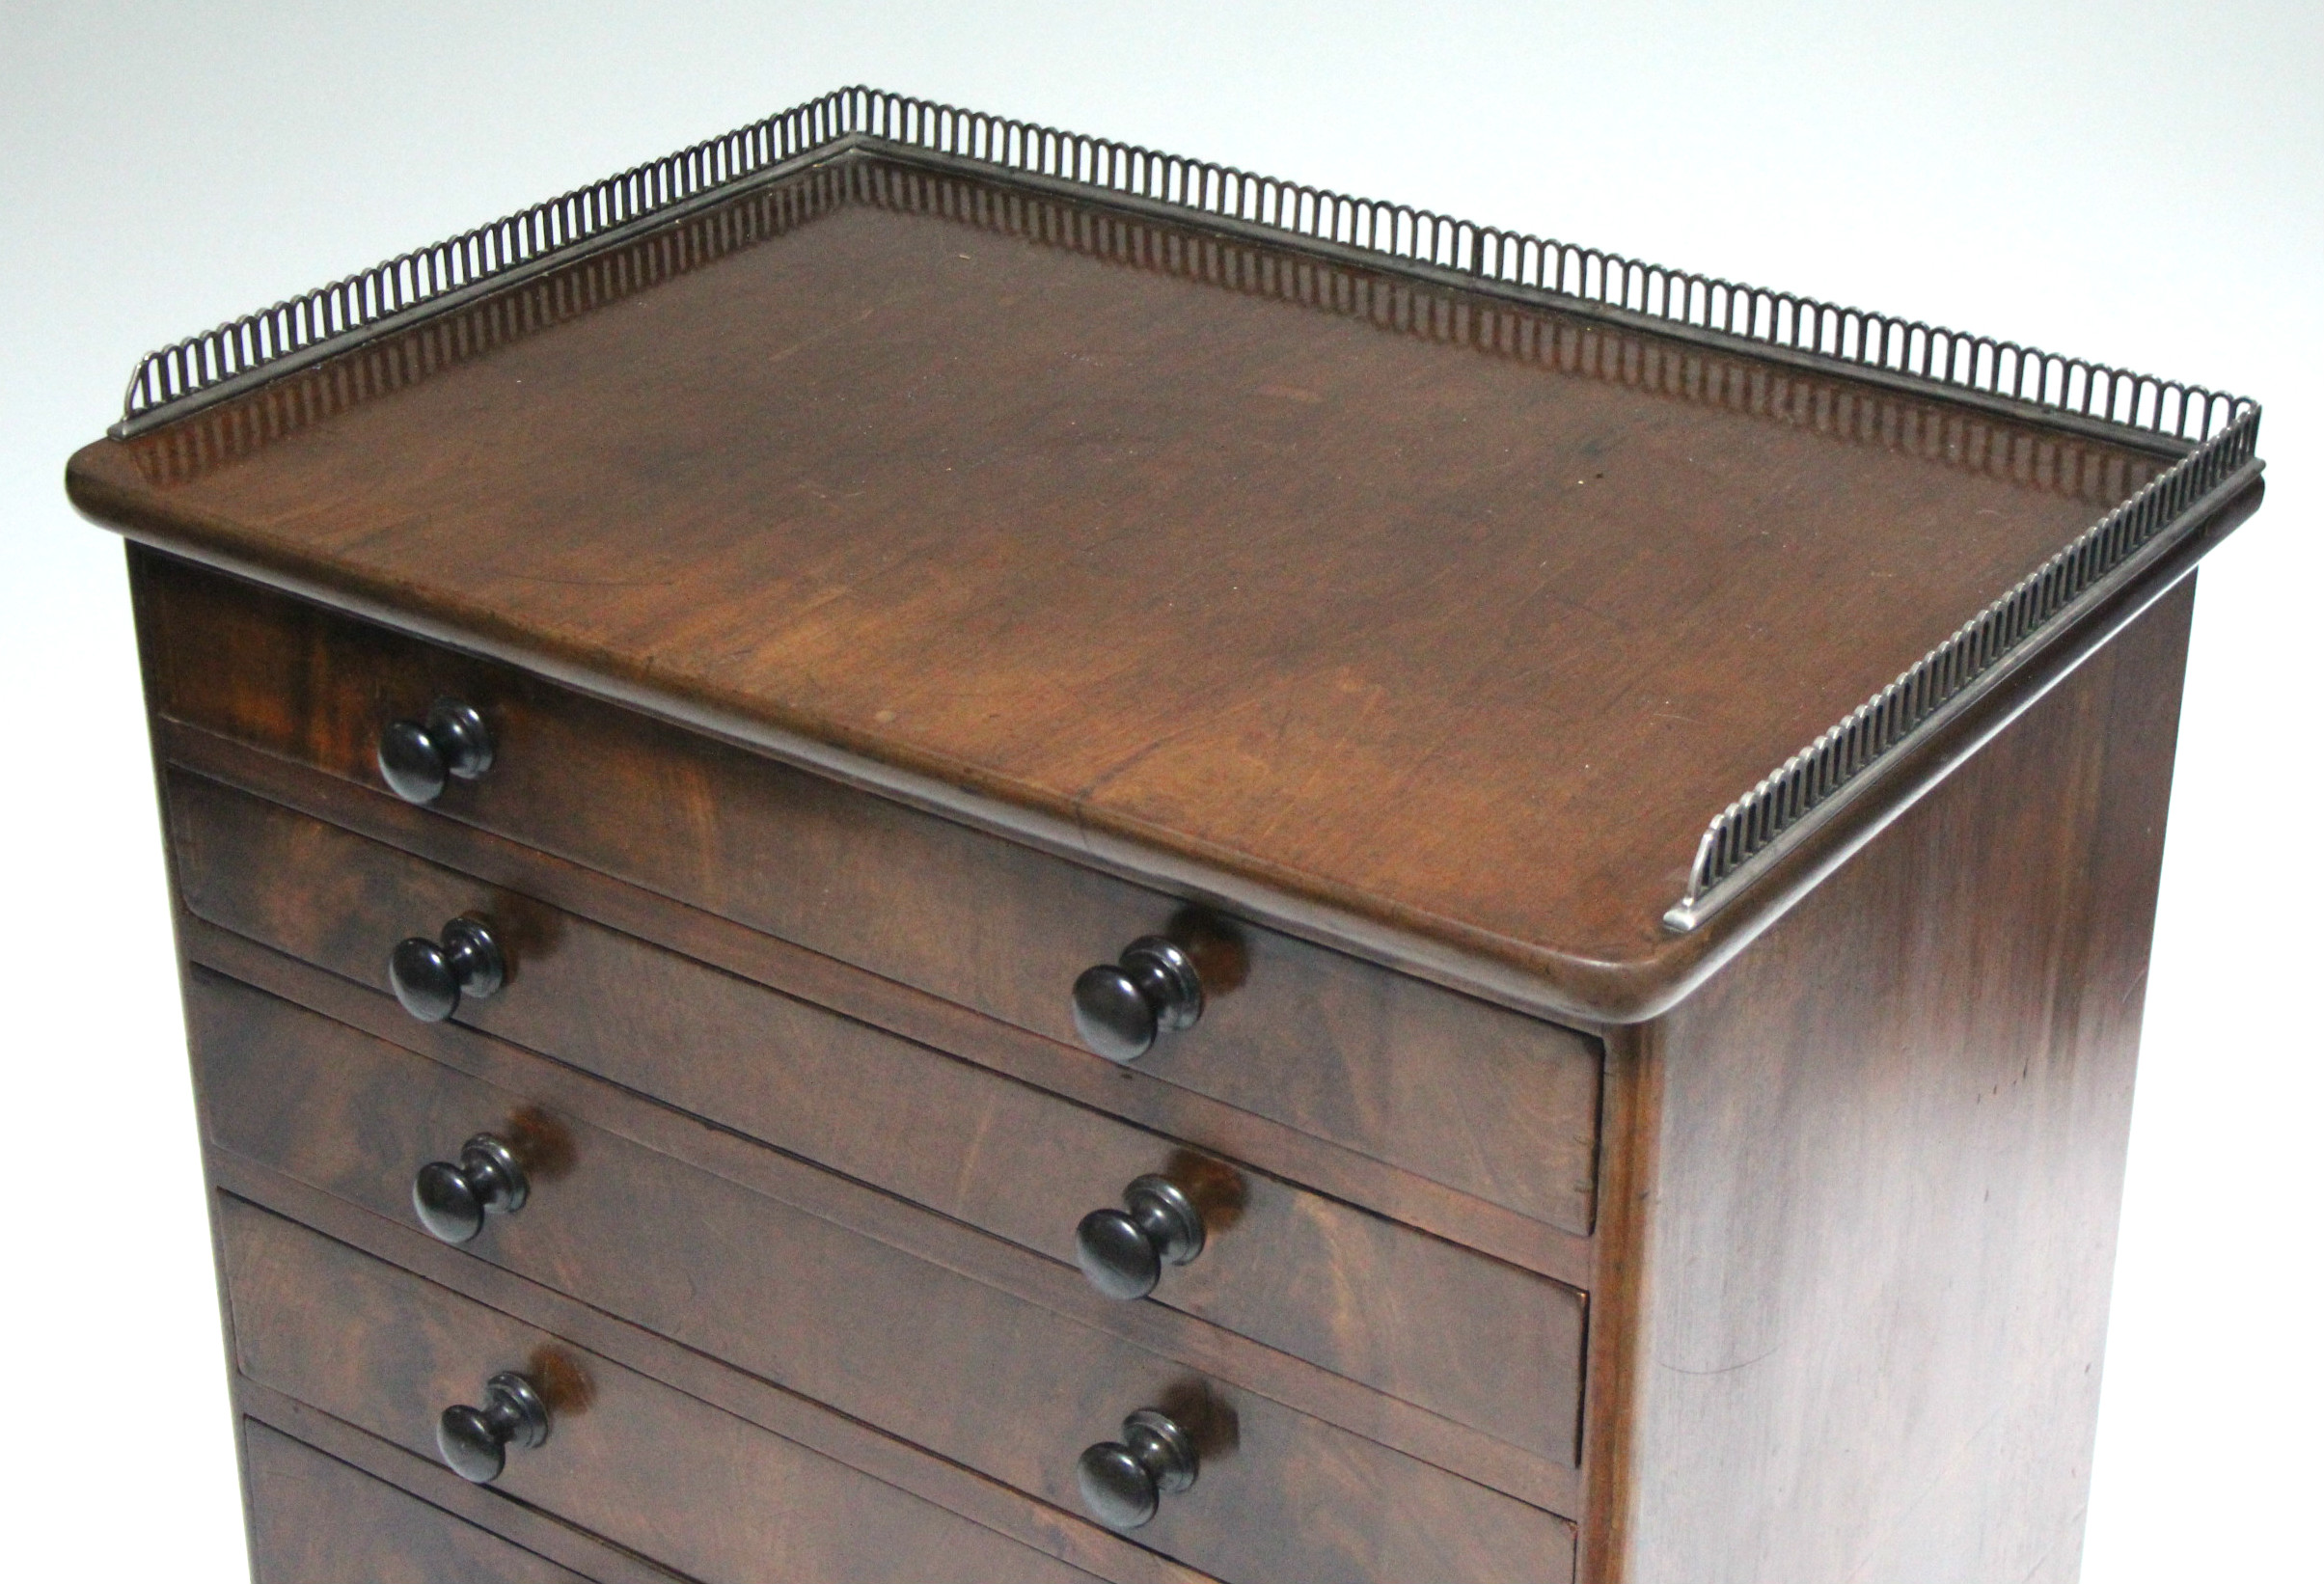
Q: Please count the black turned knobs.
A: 7